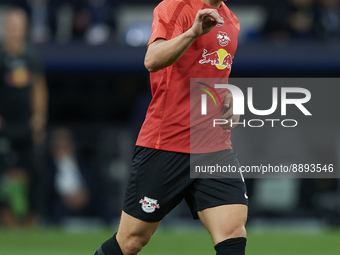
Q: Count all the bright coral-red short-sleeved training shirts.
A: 1